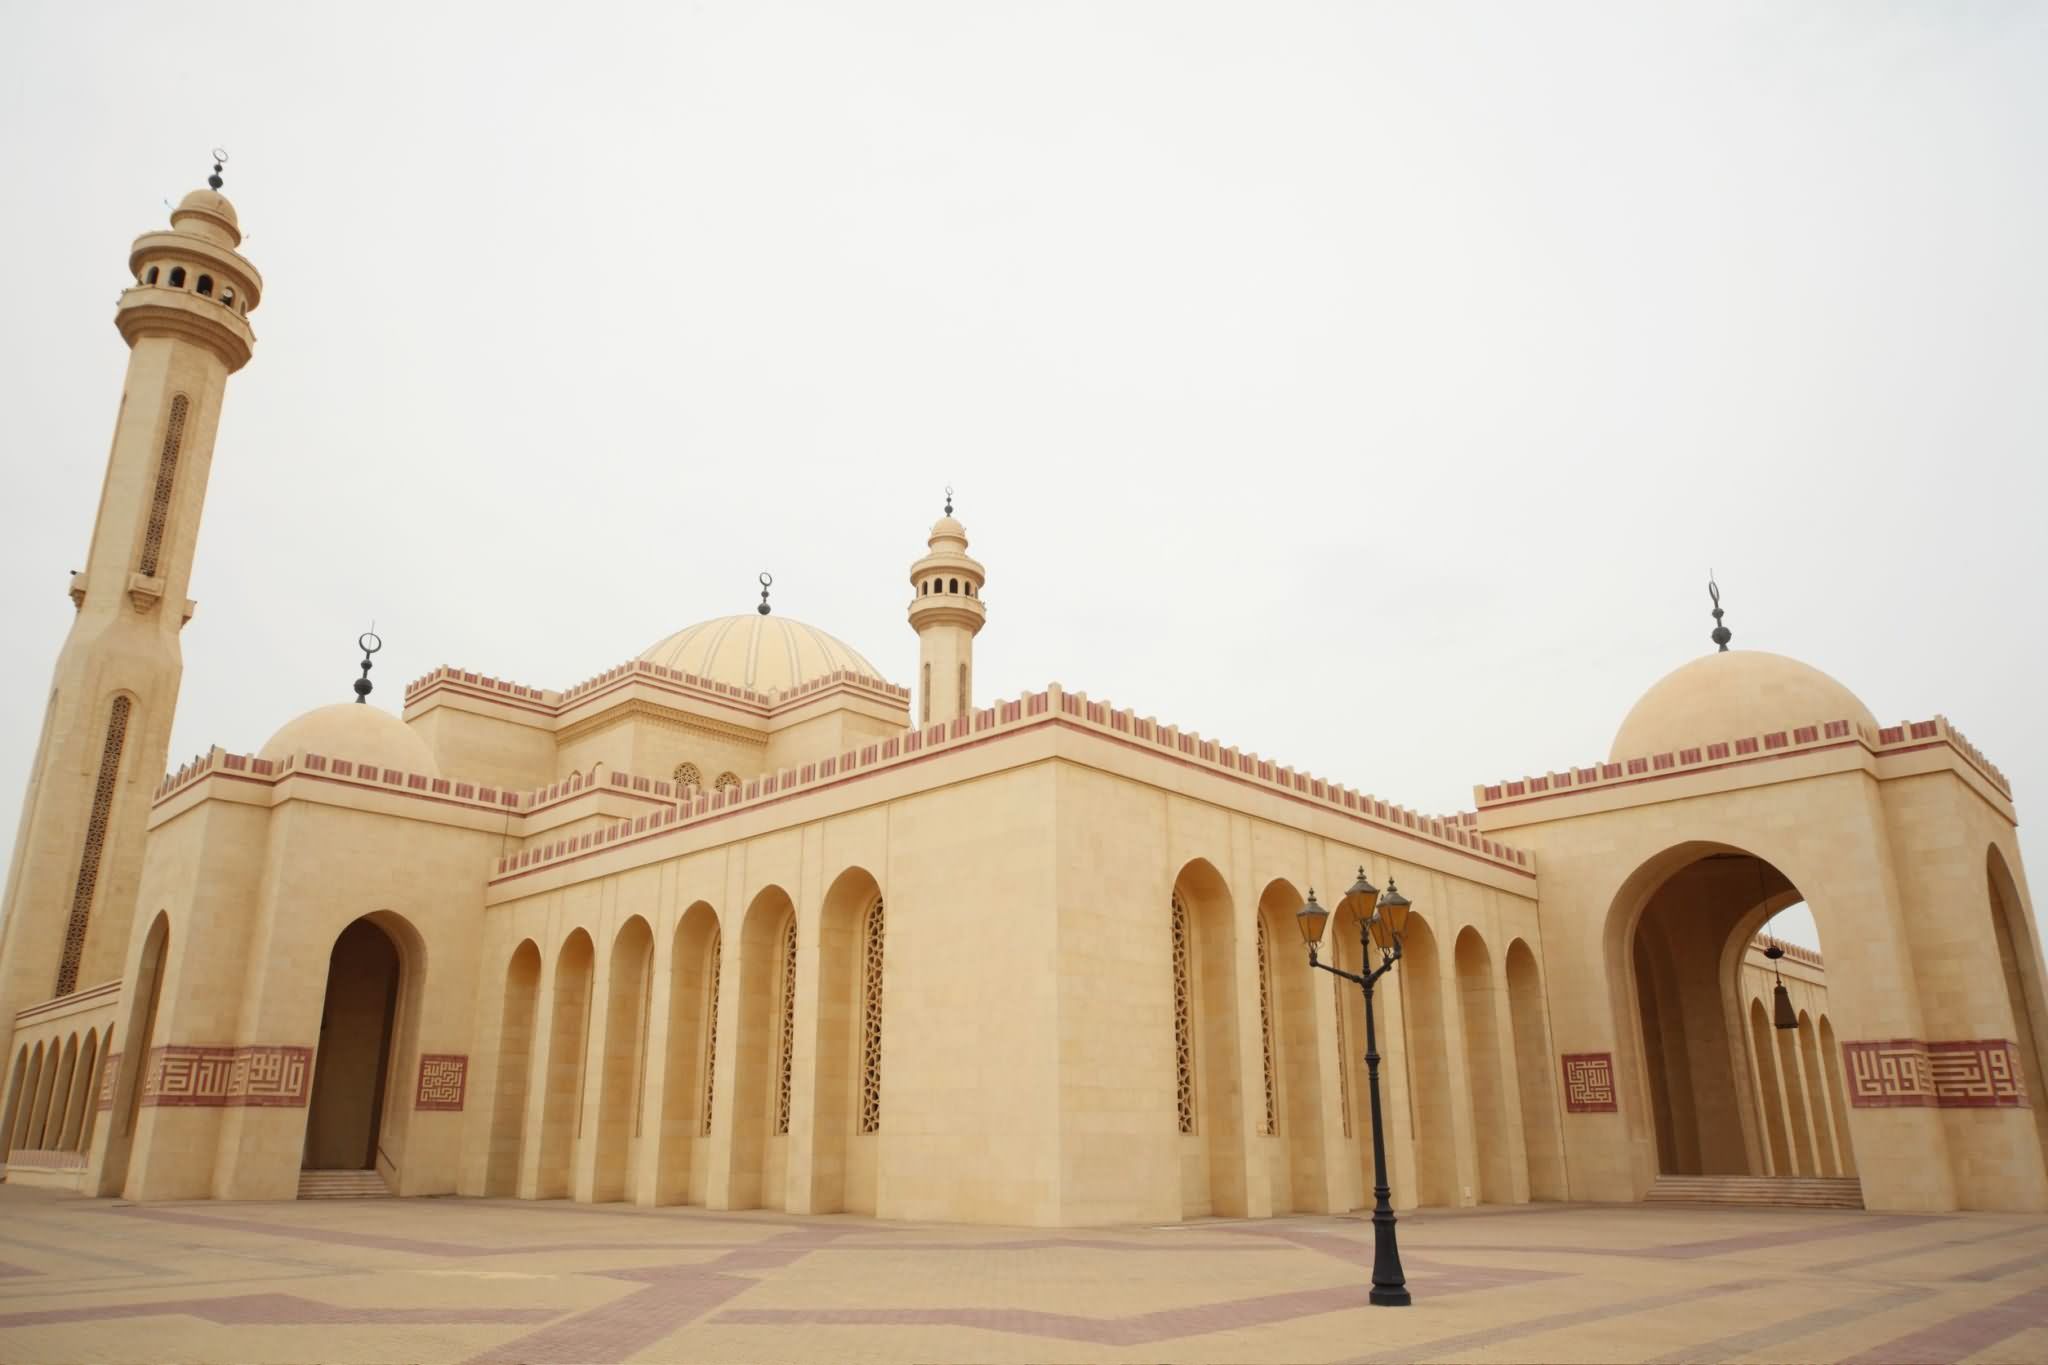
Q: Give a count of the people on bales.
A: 0